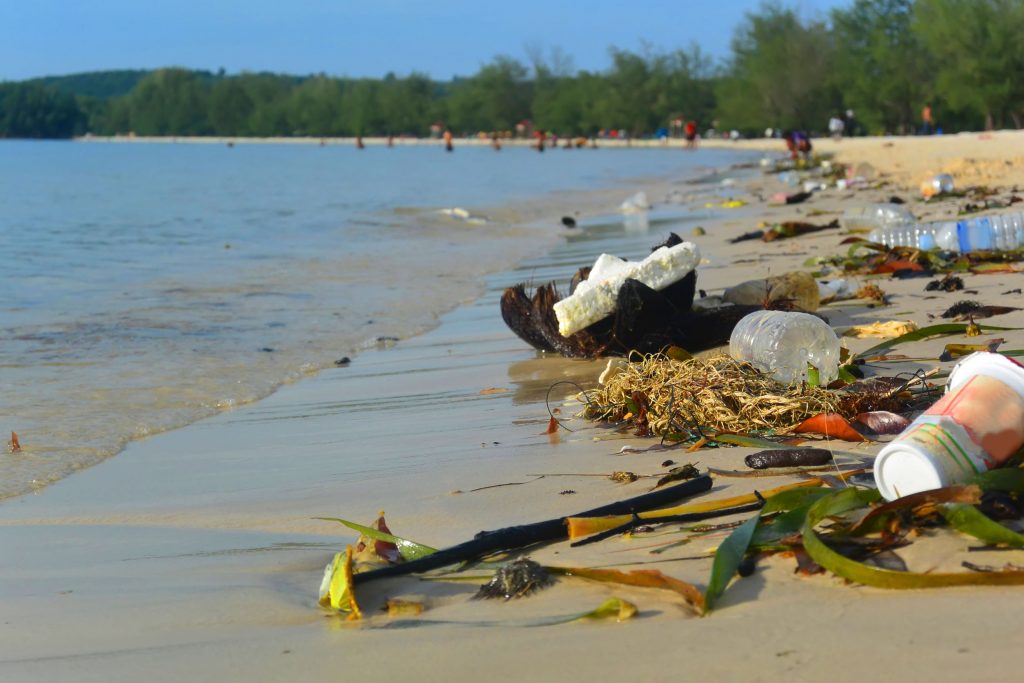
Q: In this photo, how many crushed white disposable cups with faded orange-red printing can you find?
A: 1